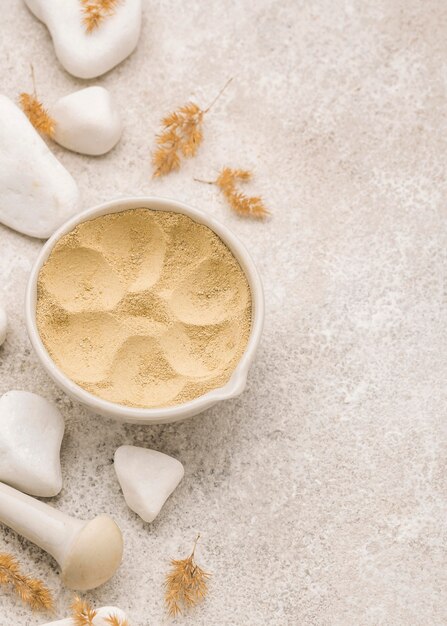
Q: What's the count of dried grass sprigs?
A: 7